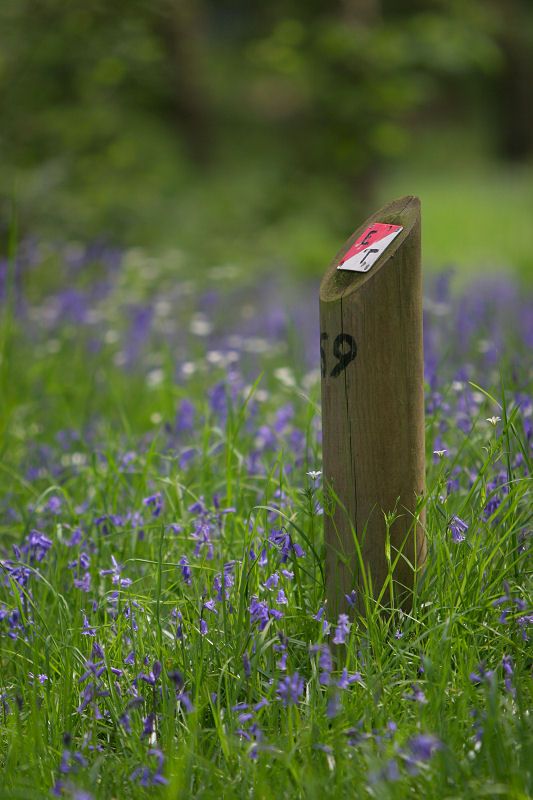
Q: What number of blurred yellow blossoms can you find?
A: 0